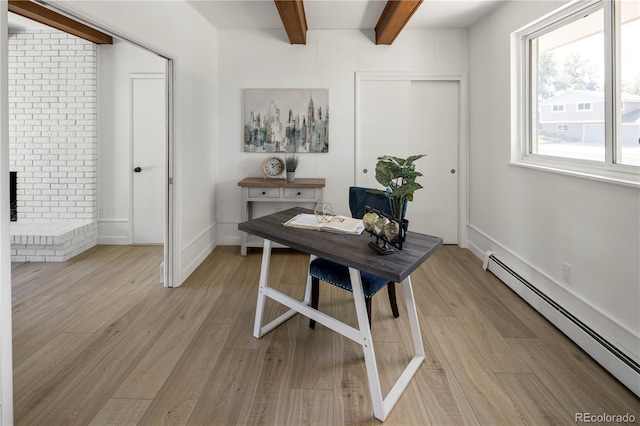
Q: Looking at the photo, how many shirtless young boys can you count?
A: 0